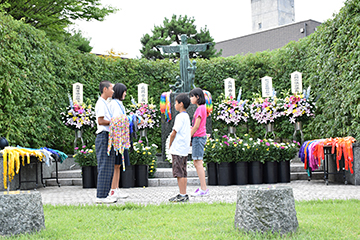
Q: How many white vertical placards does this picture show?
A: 5